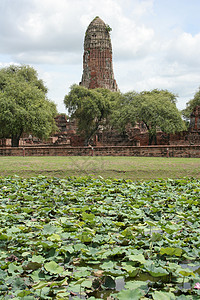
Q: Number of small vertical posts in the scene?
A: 3